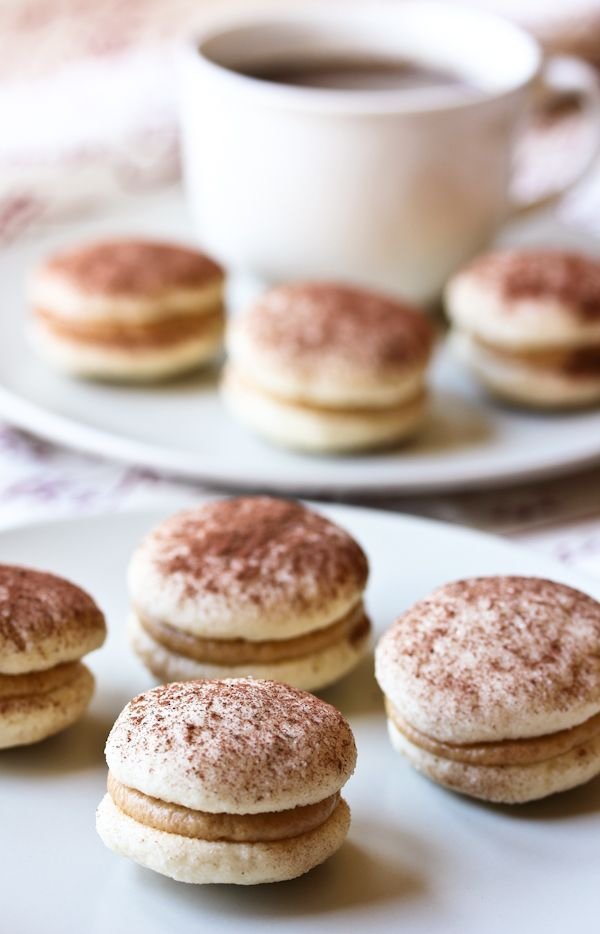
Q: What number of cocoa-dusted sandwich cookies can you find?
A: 7